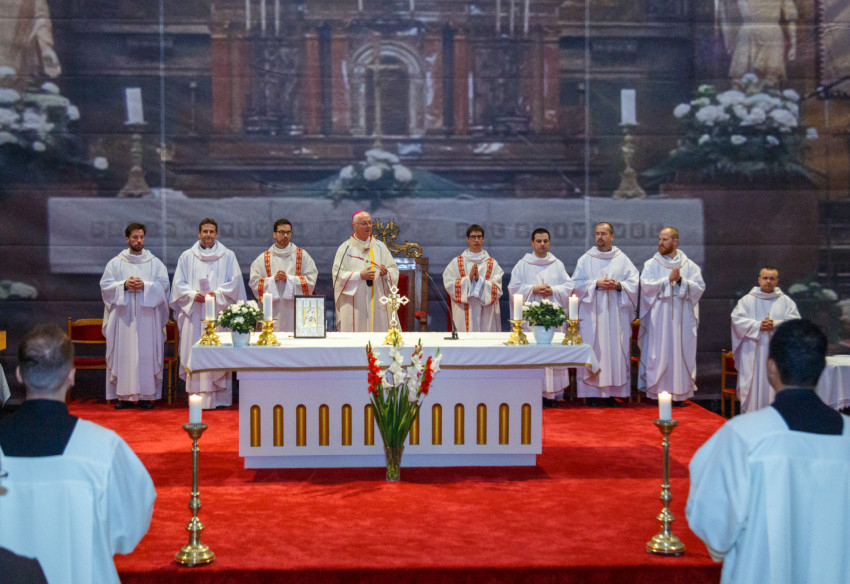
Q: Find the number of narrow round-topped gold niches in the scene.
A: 12